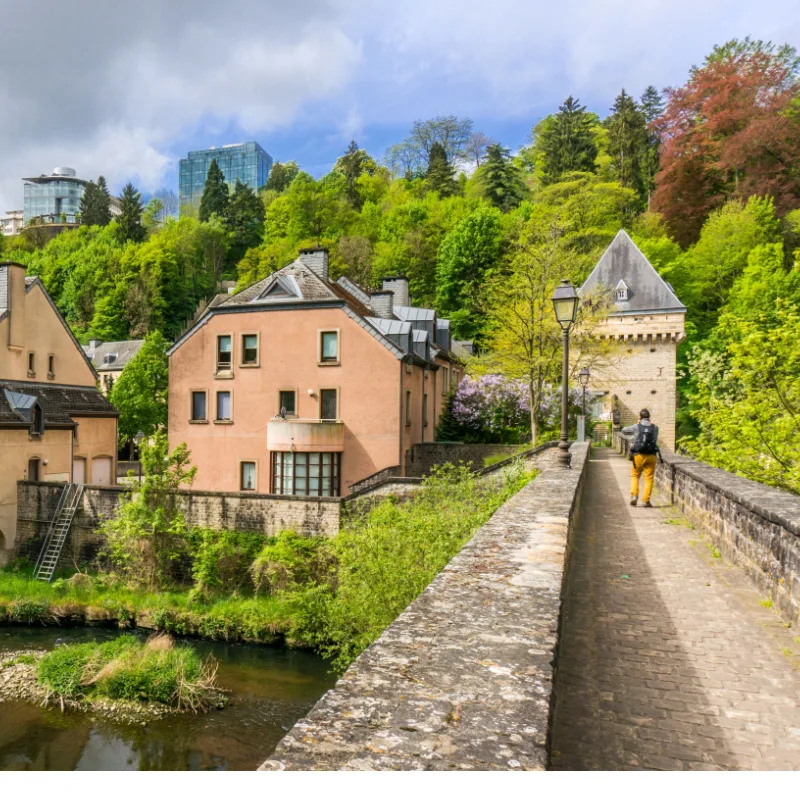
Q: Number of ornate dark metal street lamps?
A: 2